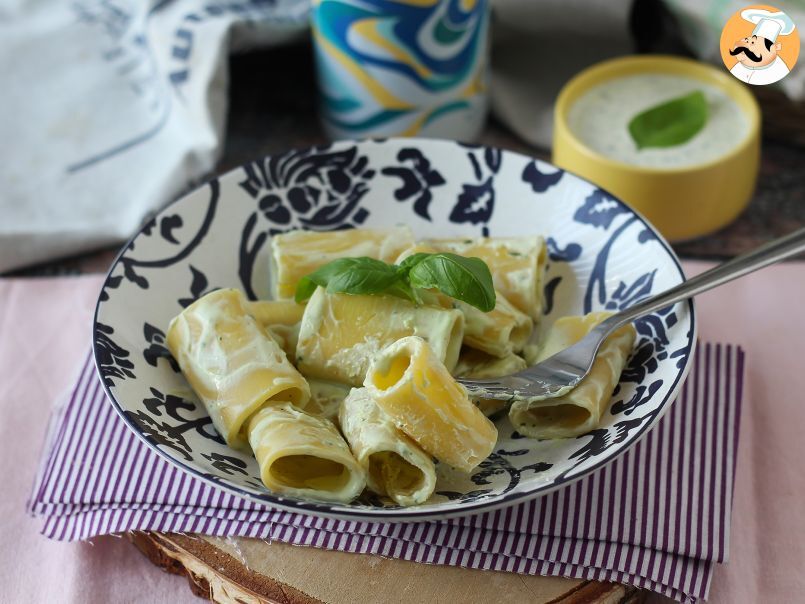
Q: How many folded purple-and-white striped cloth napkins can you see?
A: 1